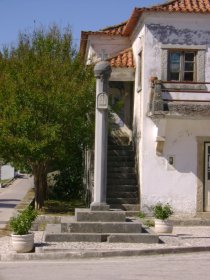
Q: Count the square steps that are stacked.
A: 3